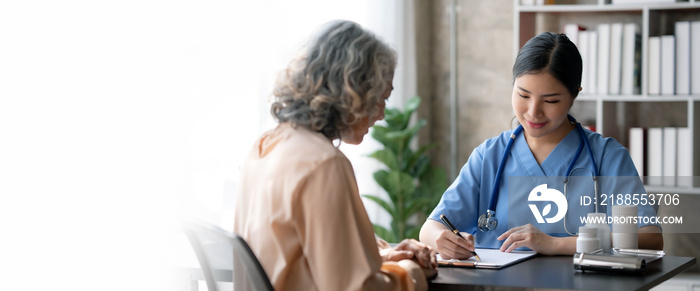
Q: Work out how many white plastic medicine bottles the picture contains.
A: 3